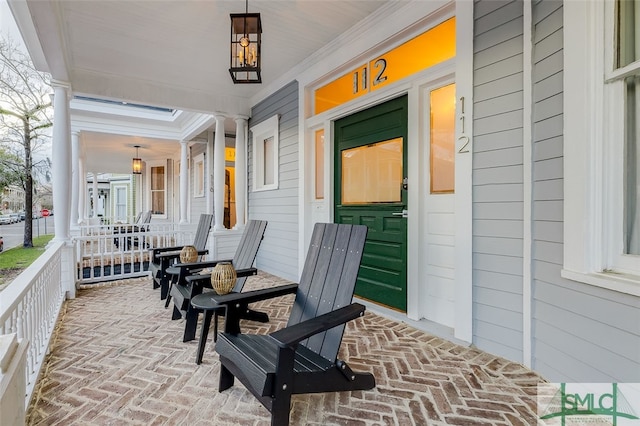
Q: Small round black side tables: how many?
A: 2